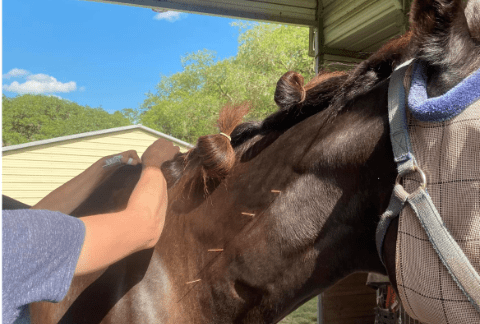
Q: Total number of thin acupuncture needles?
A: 4